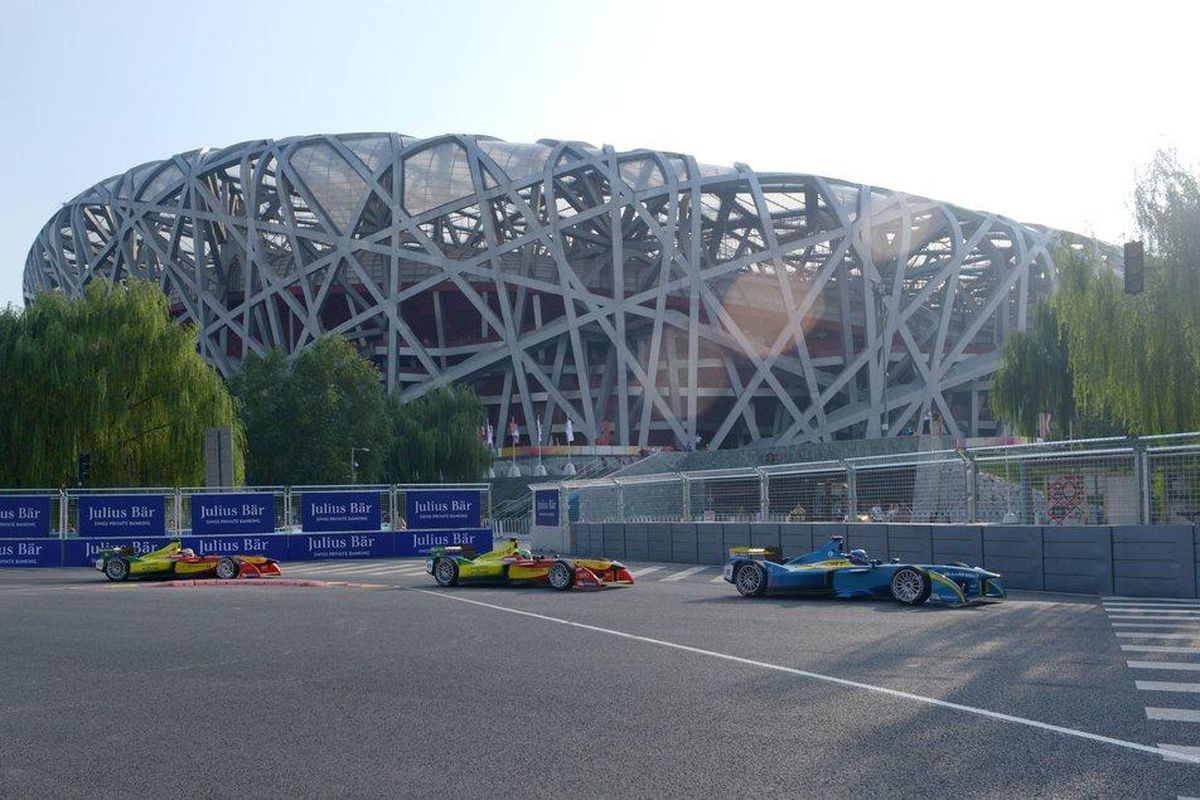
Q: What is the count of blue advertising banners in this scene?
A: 11